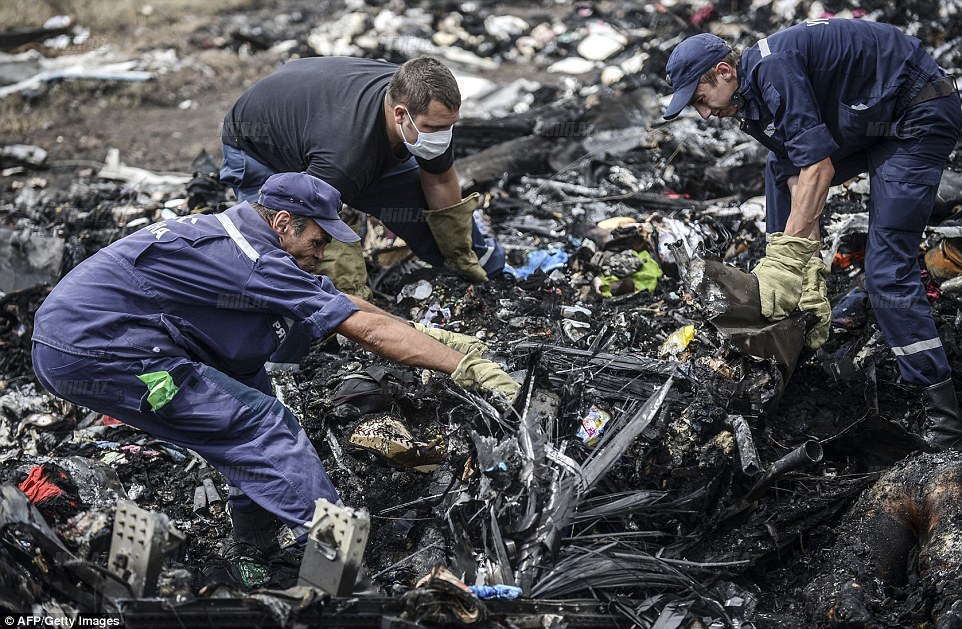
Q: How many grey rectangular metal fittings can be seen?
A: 2